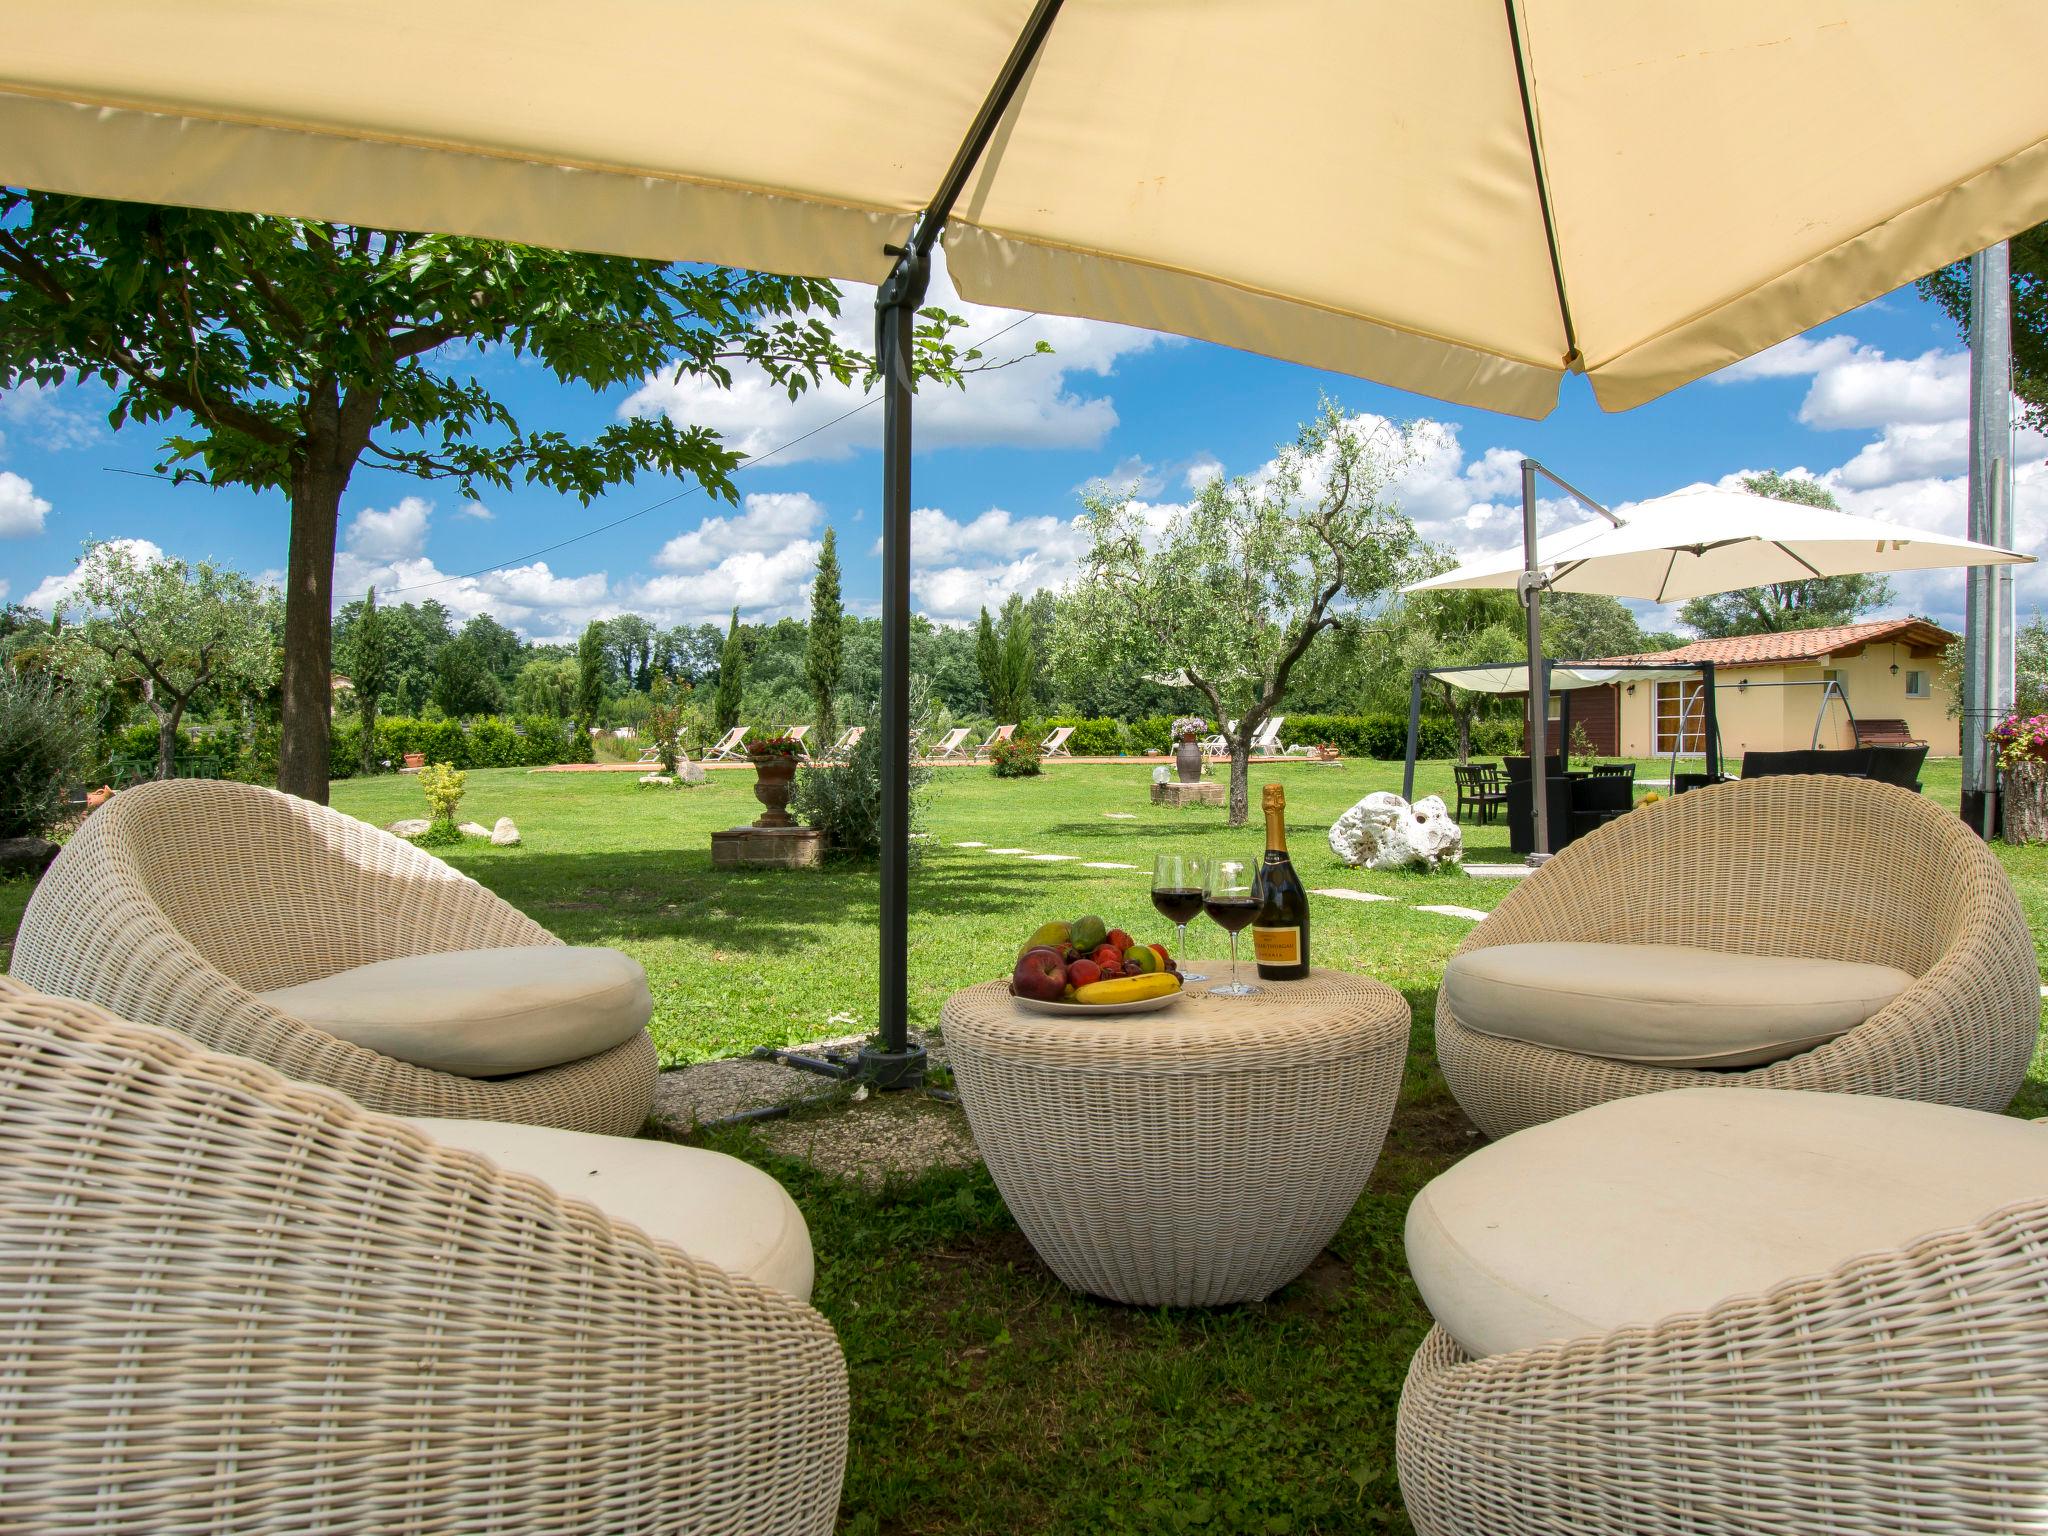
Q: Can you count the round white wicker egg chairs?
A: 4